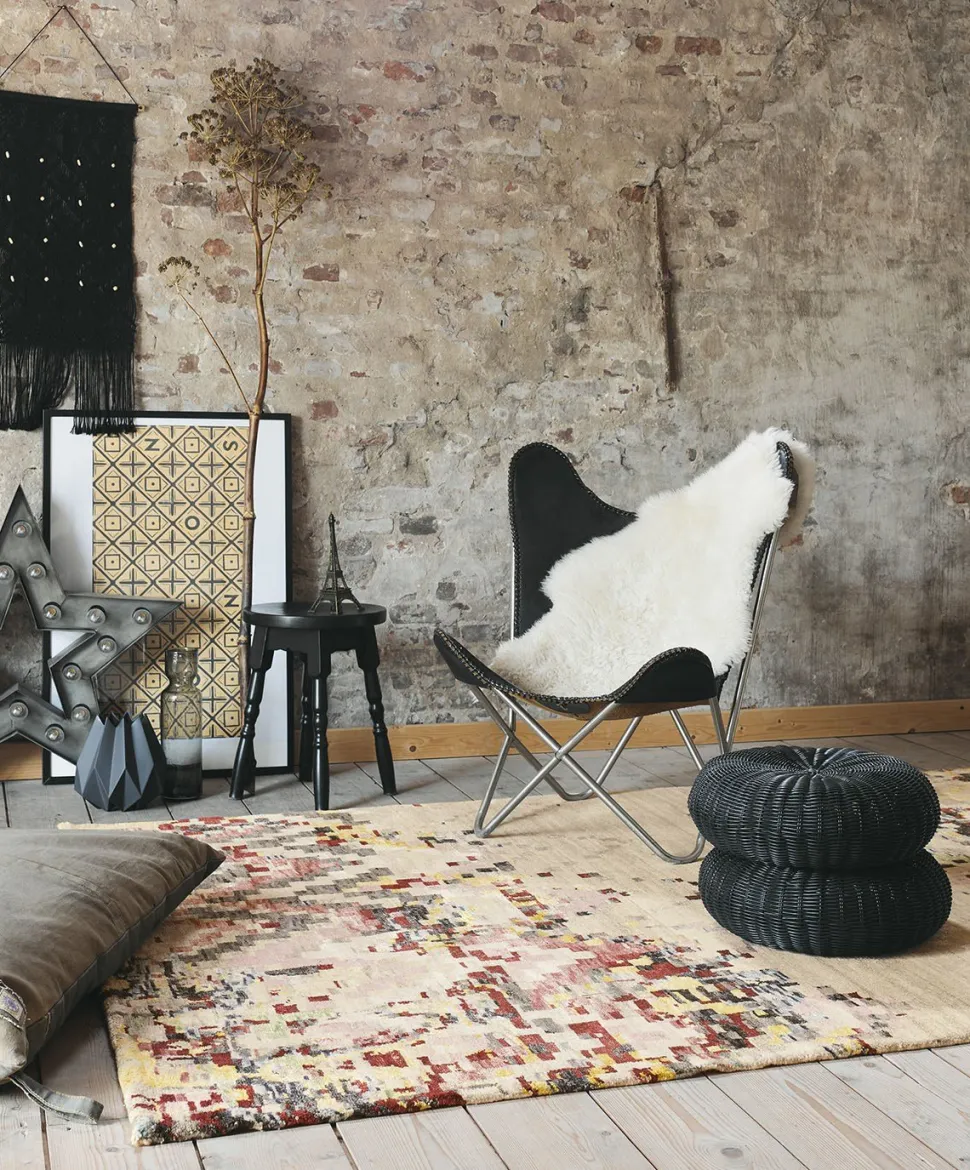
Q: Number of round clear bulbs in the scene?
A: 11